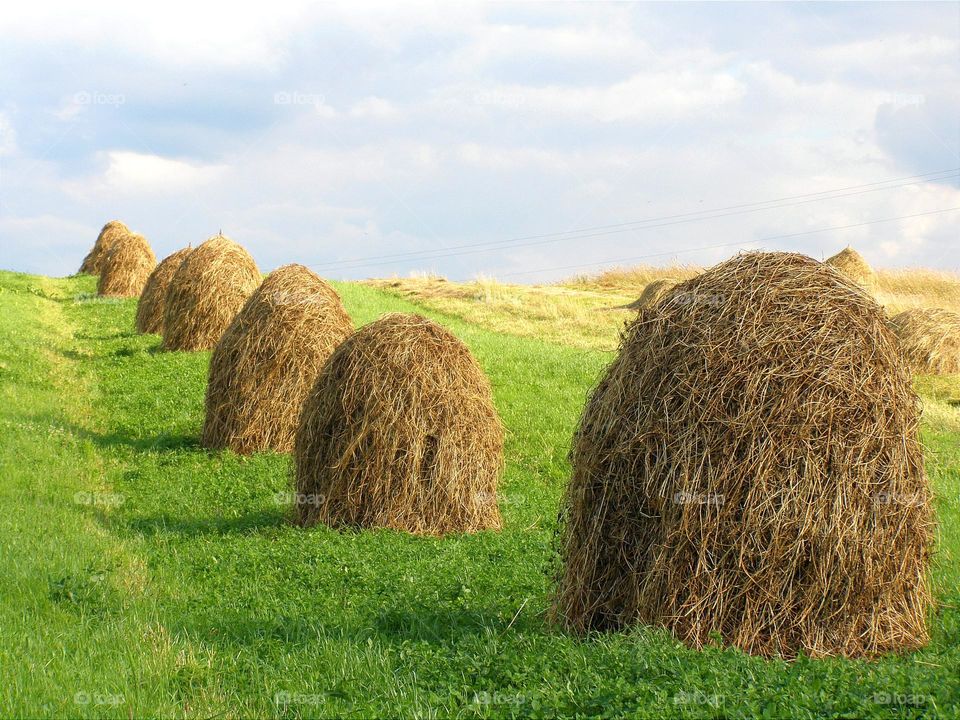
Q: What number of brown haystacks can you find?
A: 10